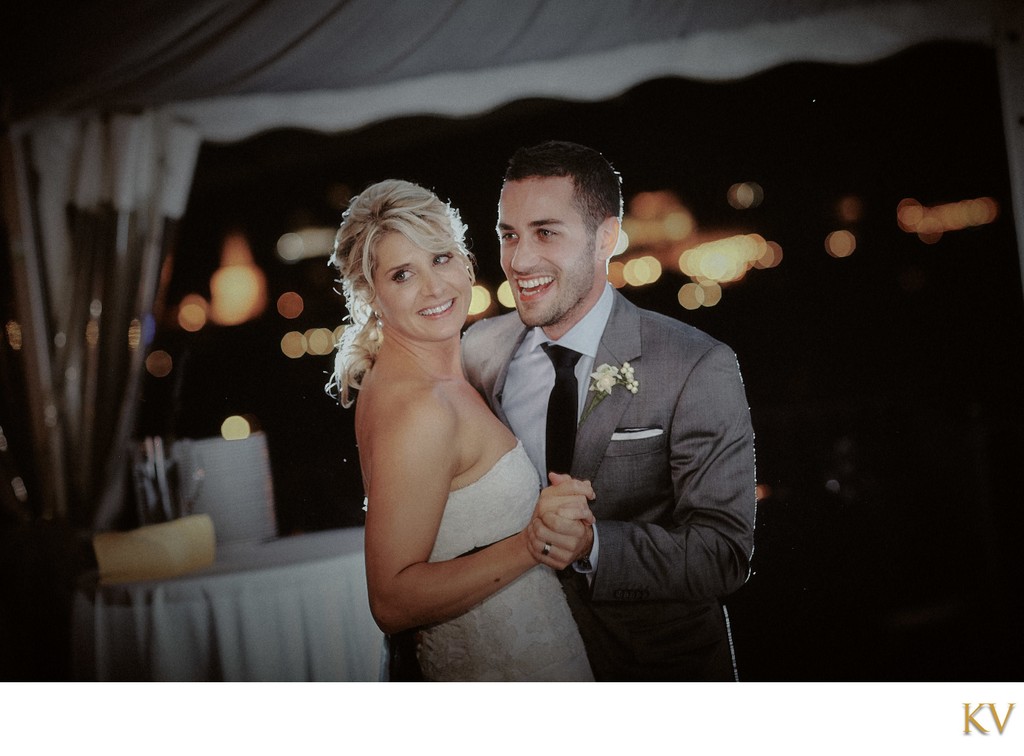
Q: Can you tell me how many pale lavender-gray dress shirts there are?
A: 1